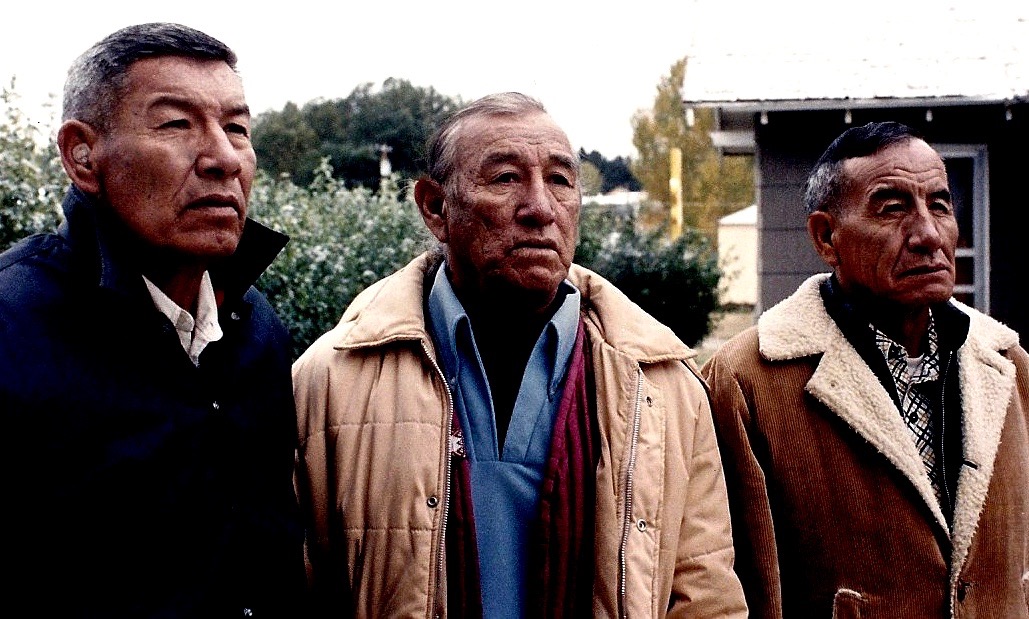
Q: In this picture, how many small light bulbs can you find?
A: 5